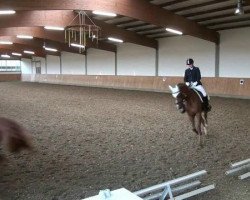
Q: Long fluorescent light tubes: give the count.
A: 12